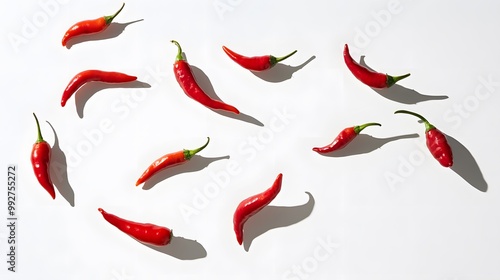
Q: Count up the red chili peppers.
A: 11